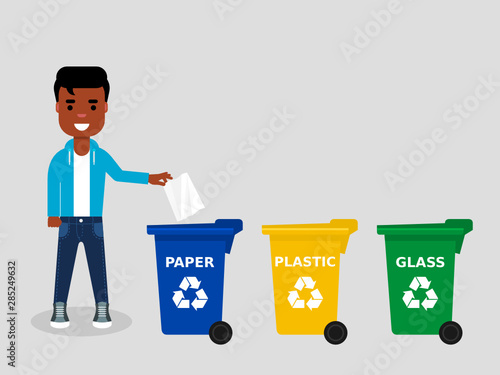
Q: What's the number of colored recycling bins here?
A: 3